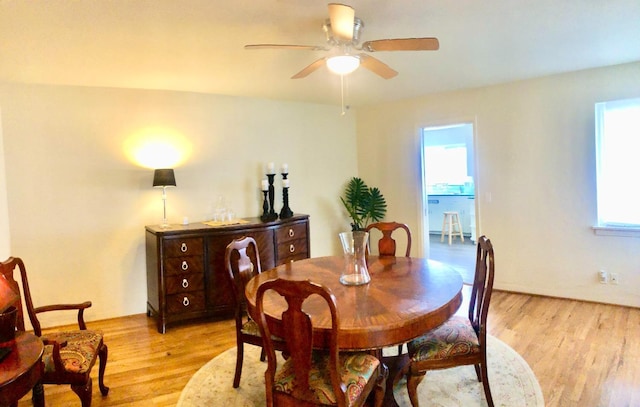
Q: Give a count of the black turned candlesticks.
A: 4